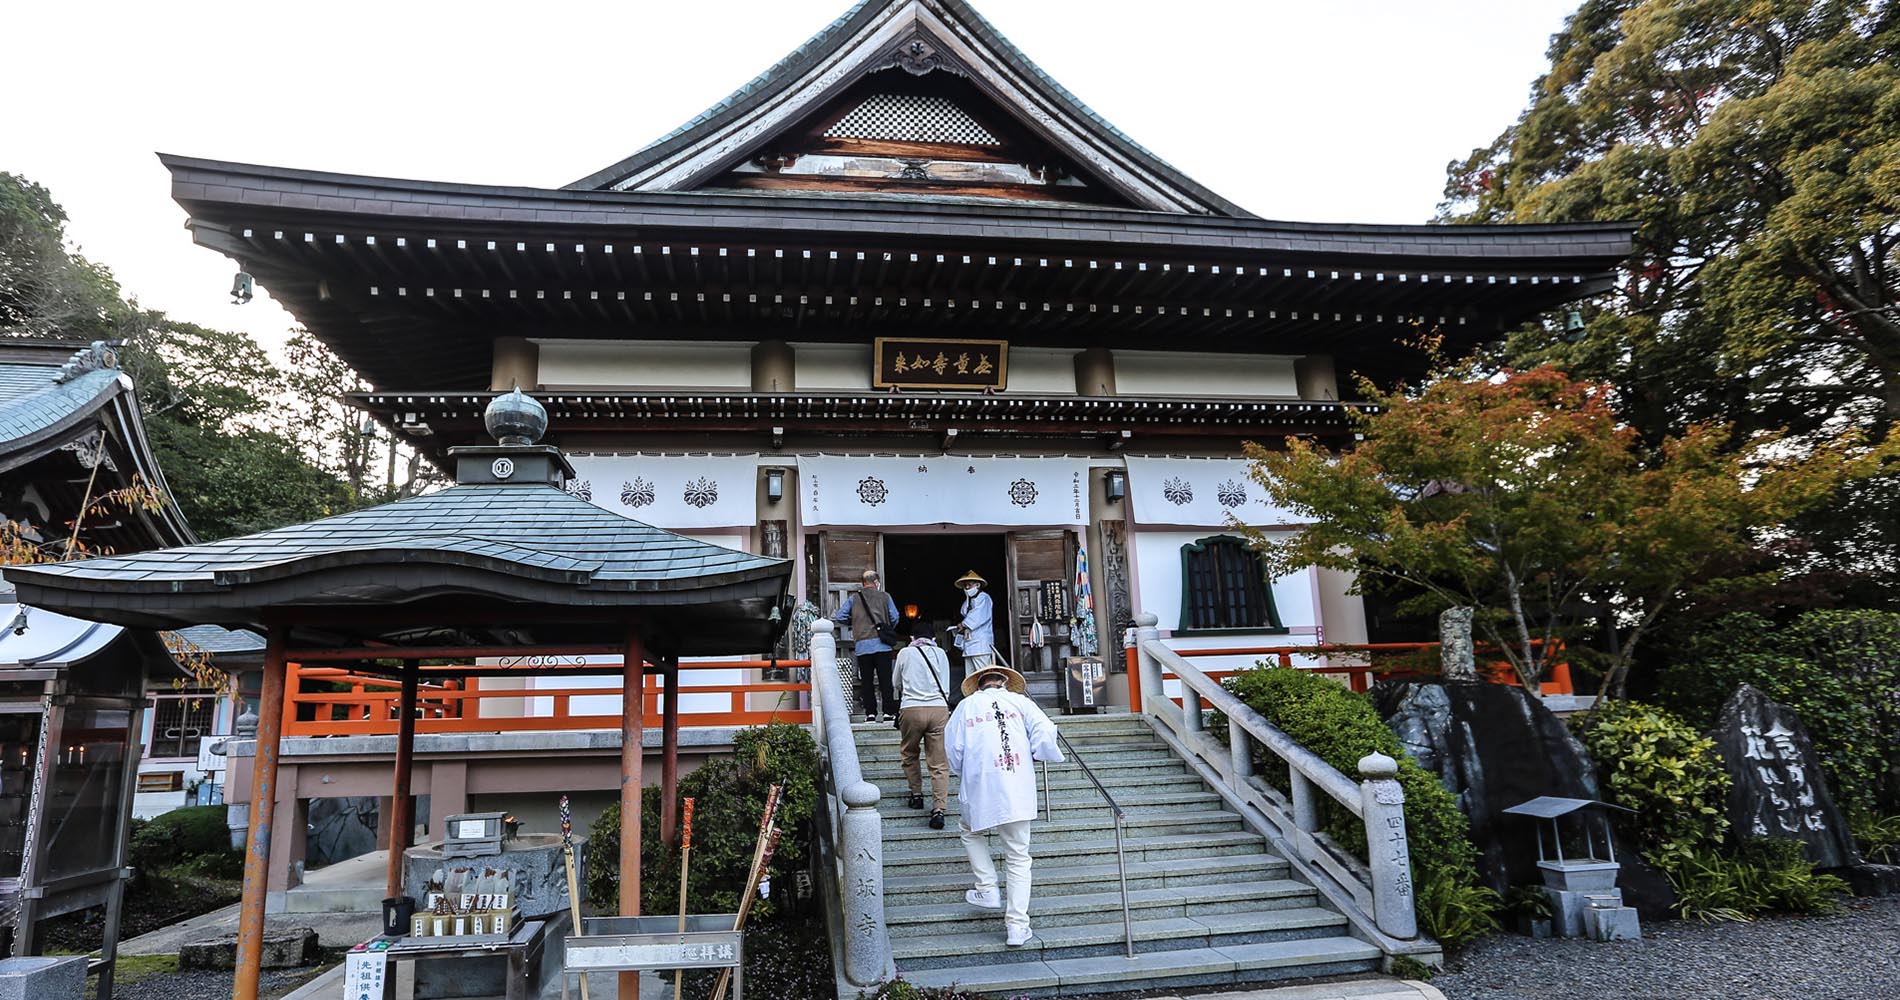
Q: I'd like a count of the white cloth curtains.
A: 3